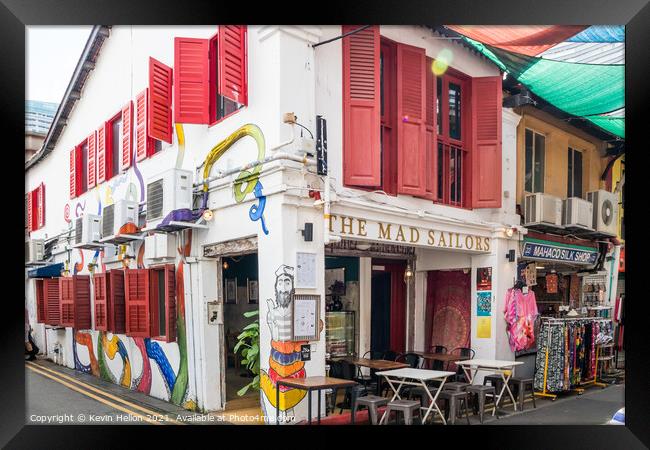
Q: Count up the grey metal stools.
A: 8